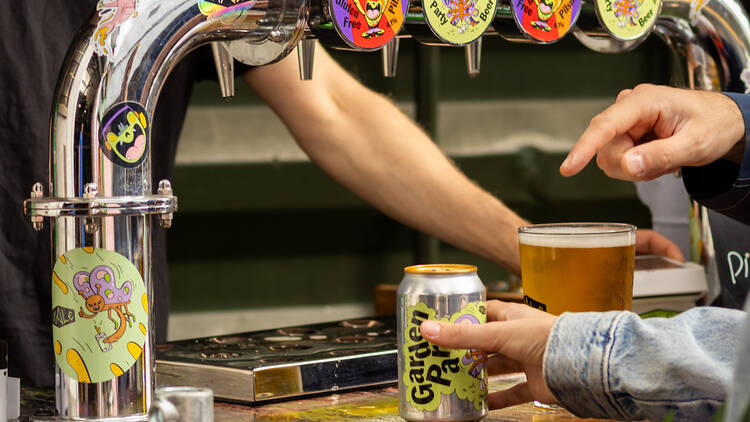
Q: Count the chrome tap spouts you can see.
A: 4